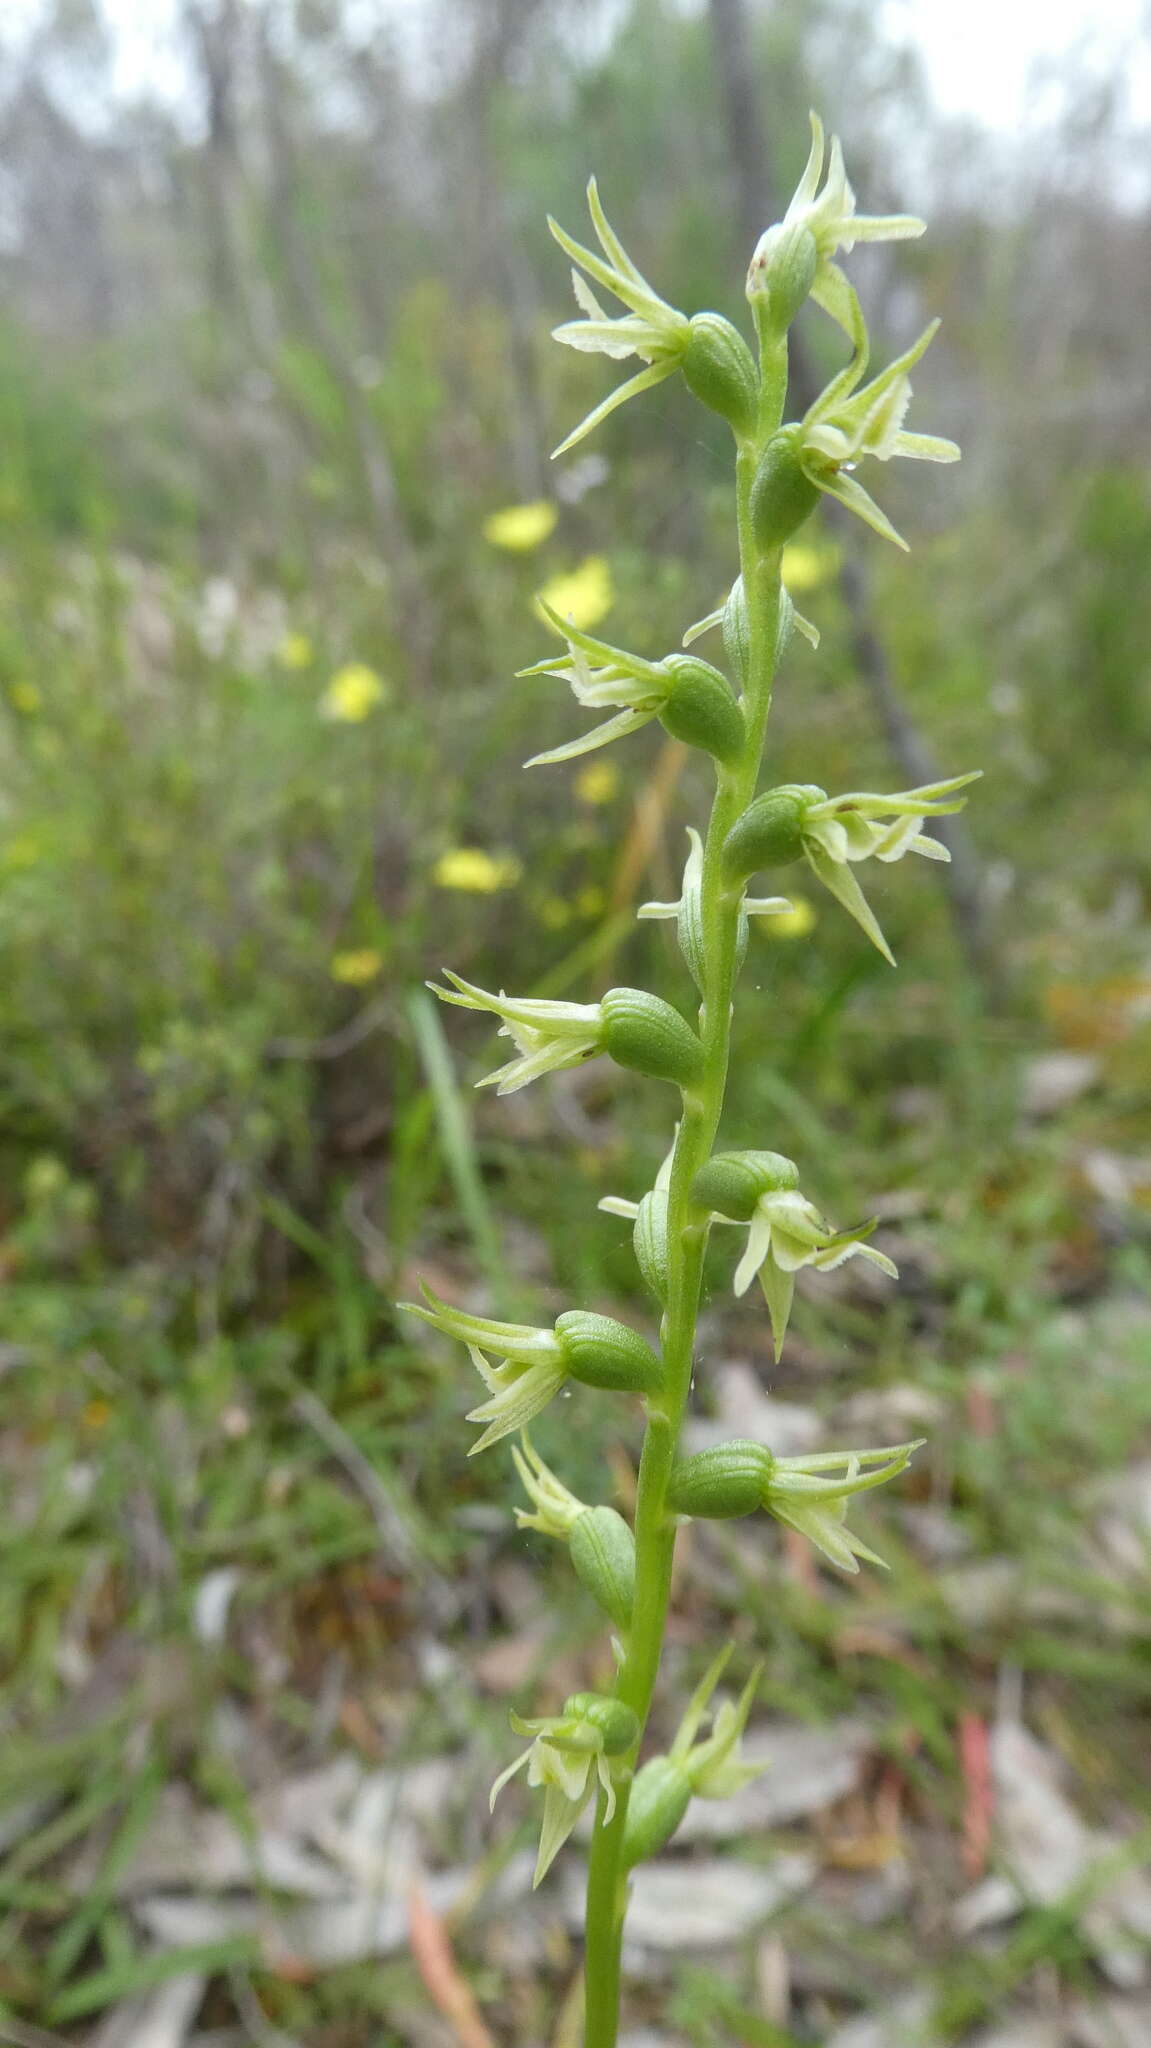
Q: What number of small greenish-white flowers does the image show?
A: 15